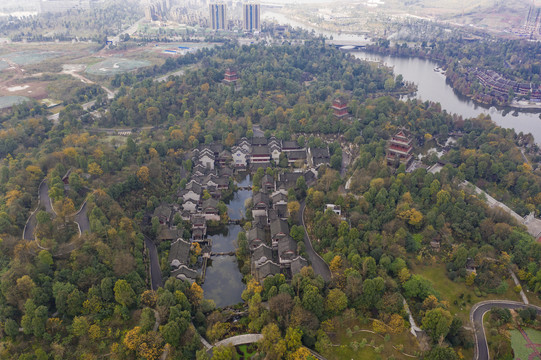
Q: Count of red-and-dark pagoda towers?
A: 3